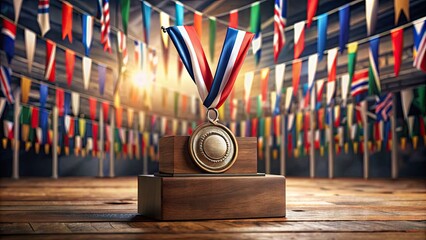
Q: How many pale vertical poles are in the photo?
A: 11